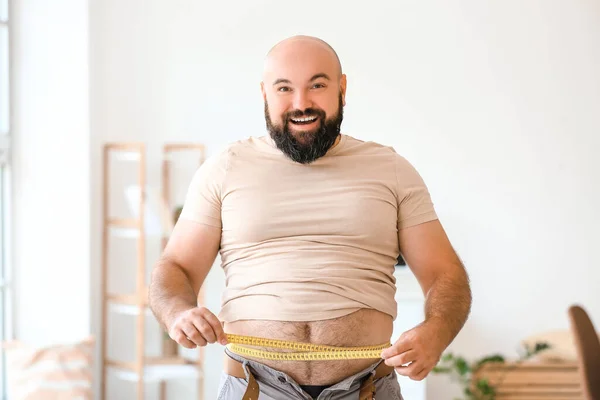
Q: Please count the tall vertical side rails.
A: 4